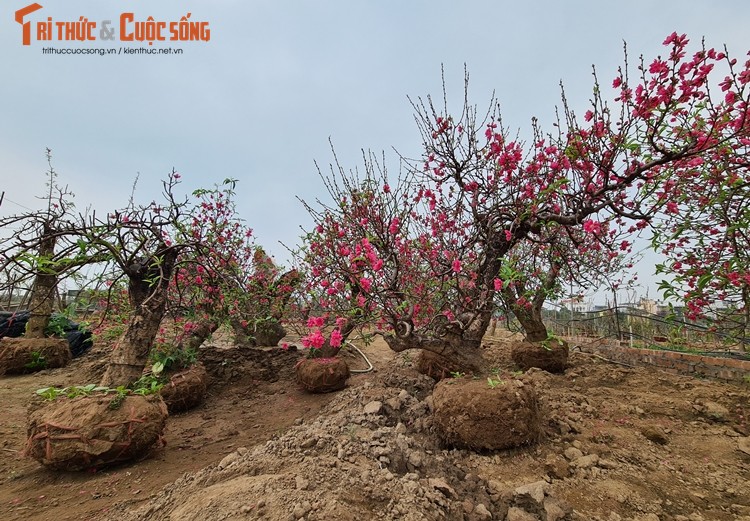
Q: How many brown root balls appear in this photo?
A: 7